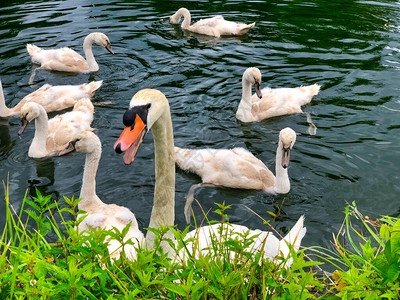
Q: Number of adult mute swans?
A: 1